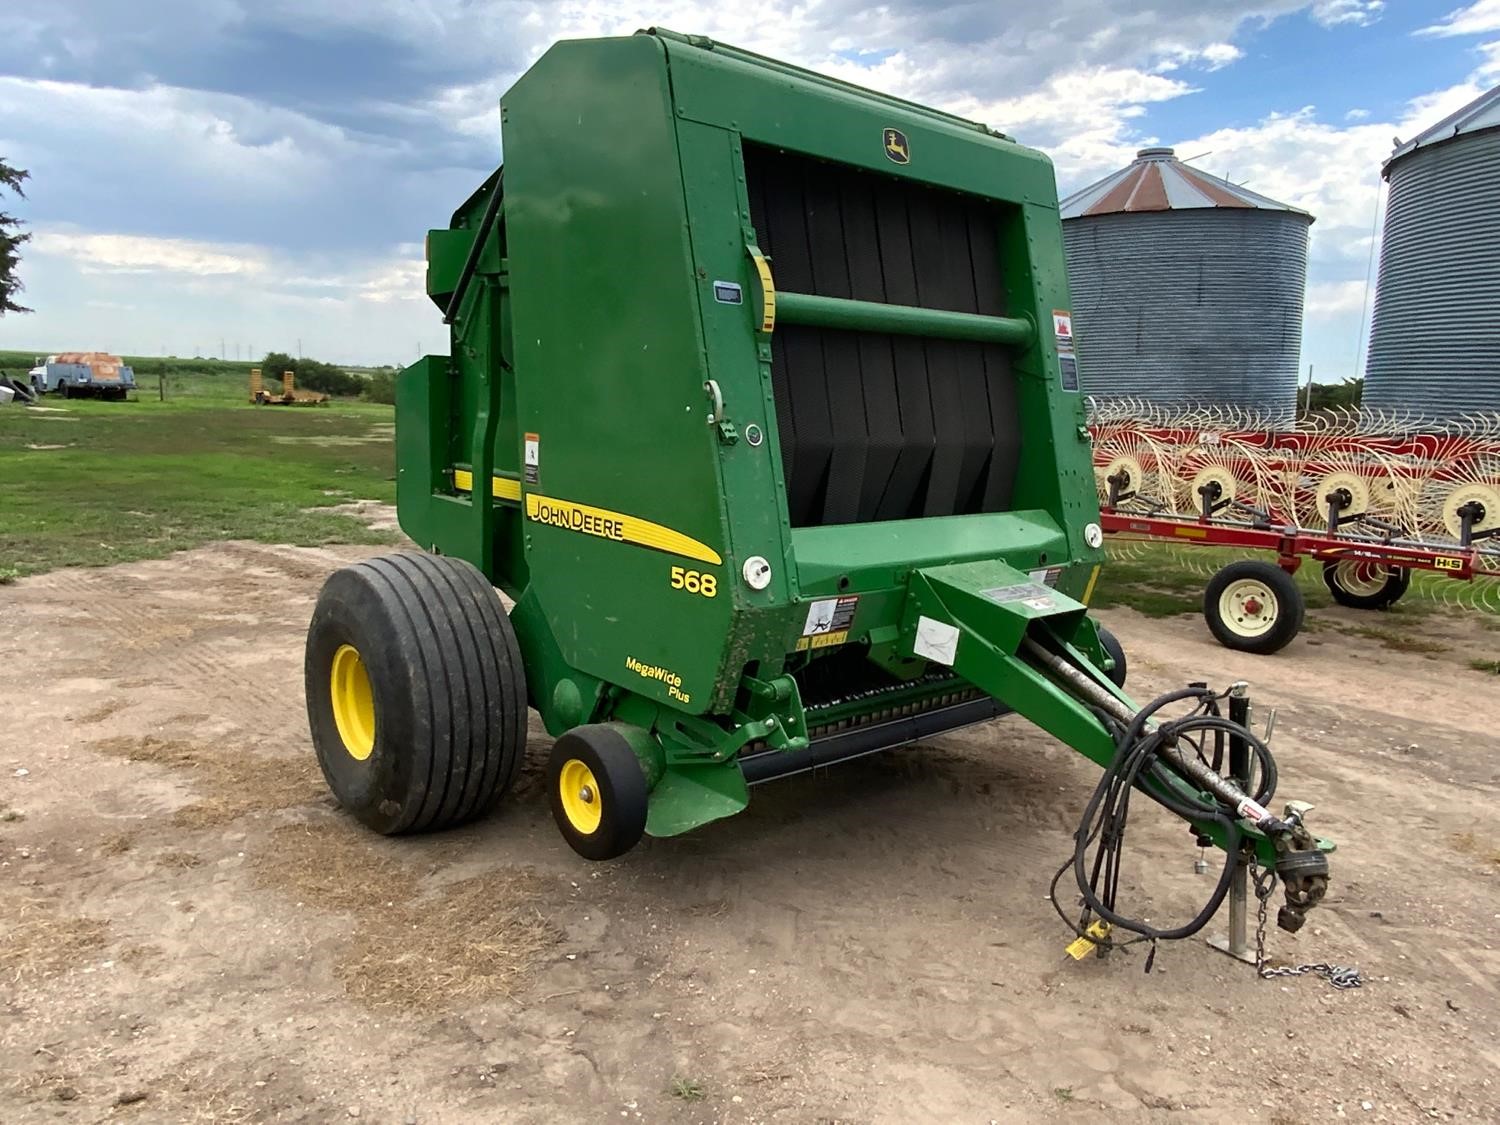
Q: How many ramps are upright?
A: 2